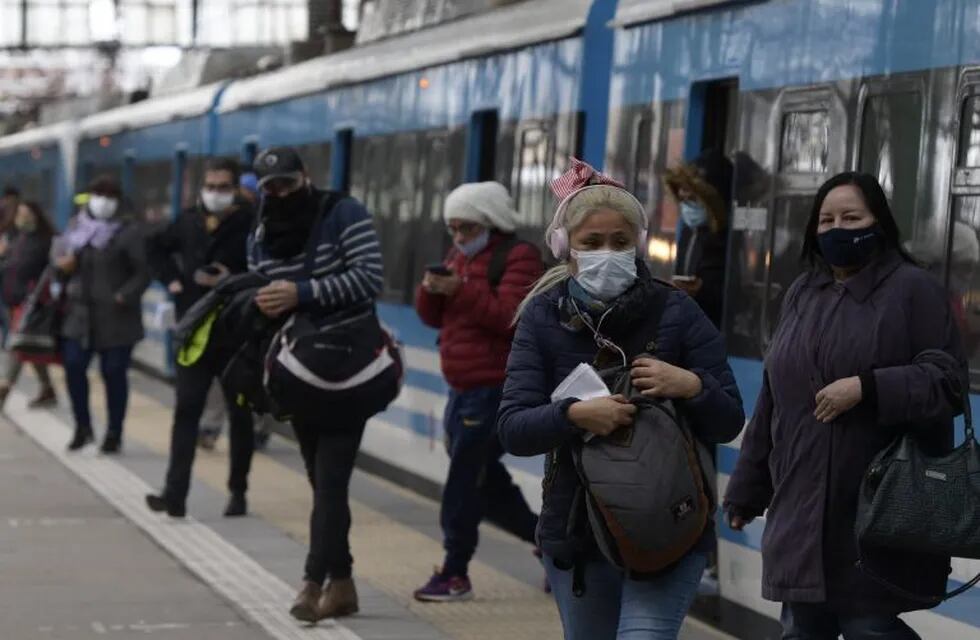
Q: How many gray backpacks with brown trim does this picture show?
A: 1